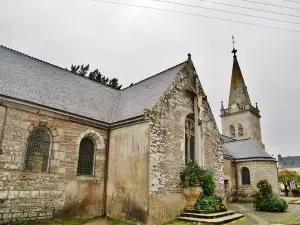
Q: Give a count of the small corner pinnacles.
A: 2